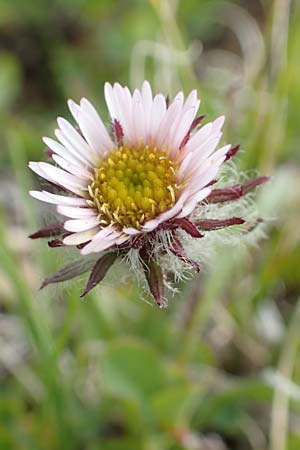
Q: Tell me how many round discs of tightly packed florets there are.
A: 1